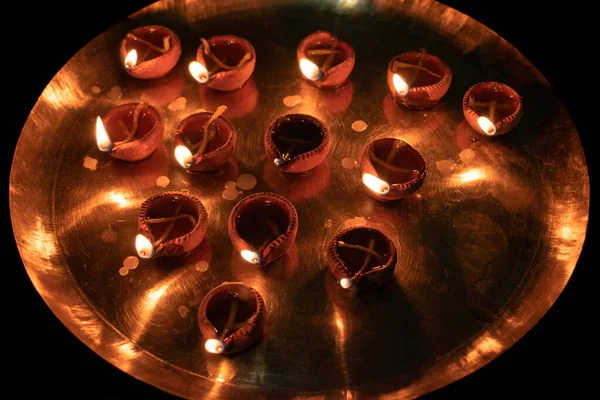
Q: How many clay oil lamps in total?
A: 13